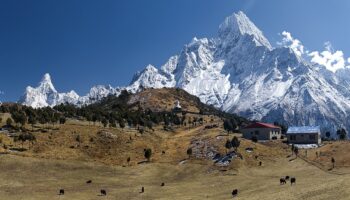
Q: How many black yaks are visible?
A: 9